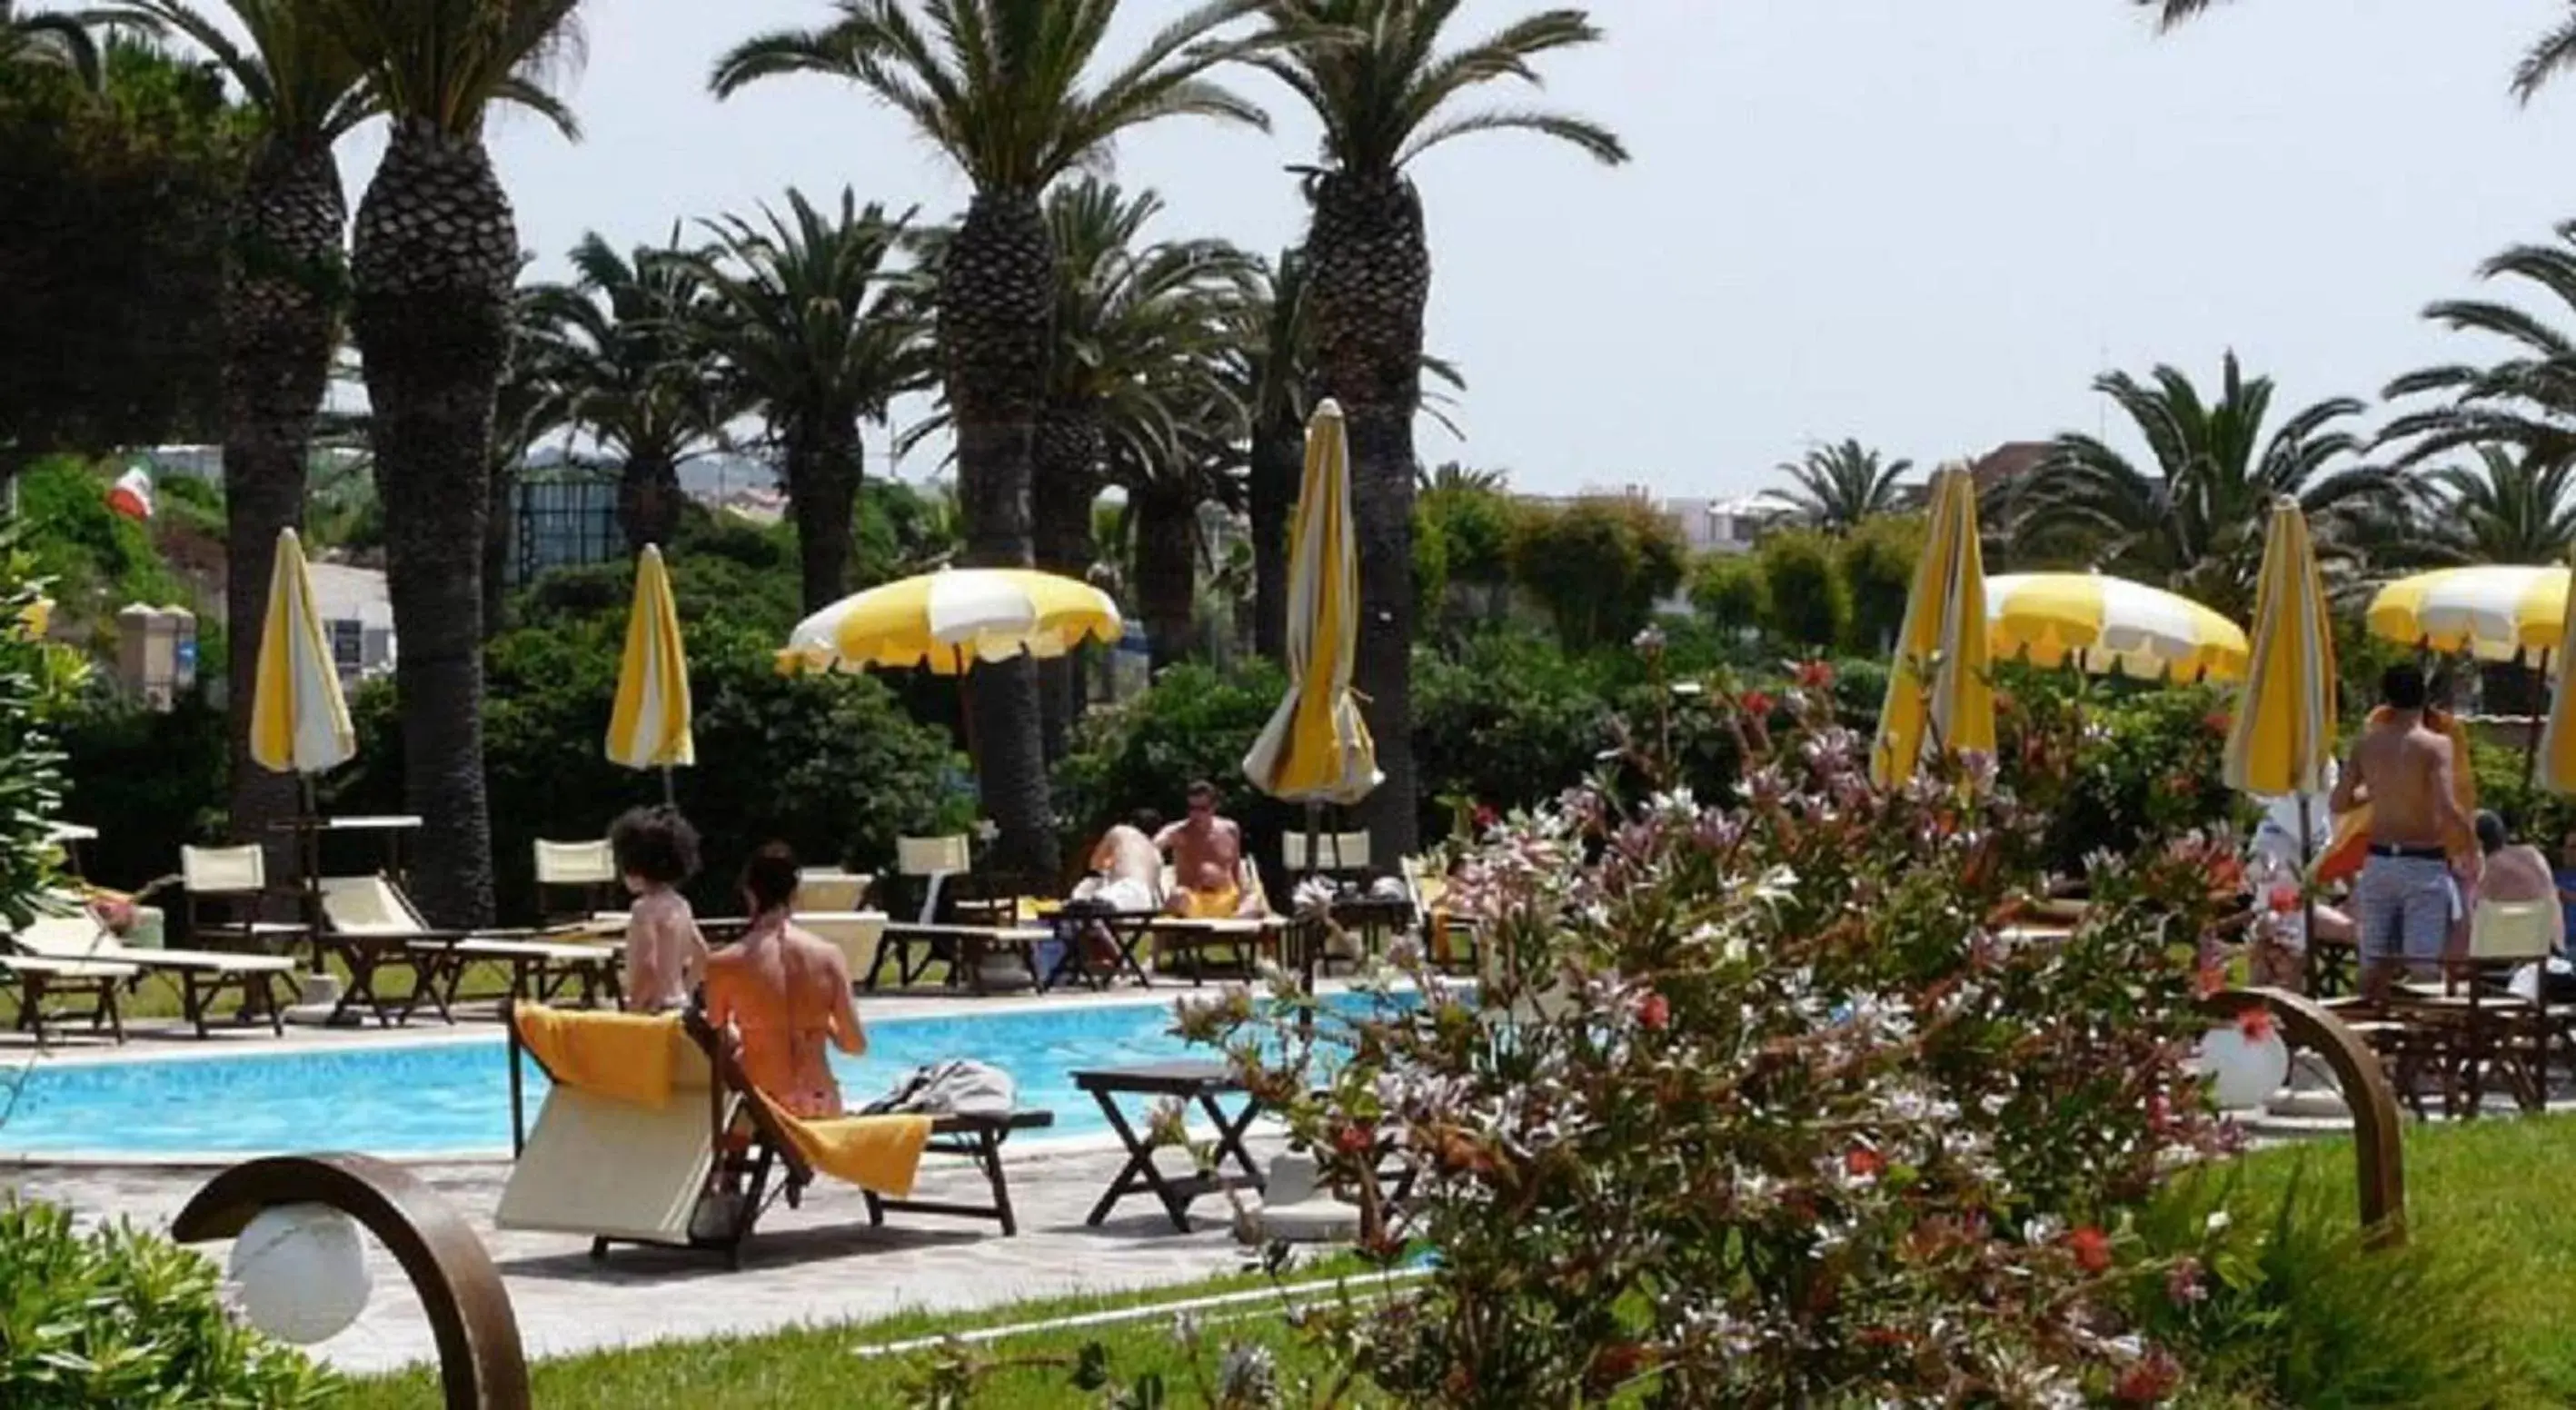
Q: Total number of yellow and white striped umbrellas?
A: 9